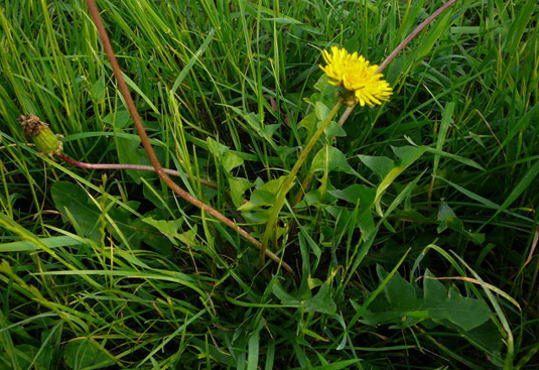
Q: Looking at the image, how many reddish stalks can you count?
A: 3